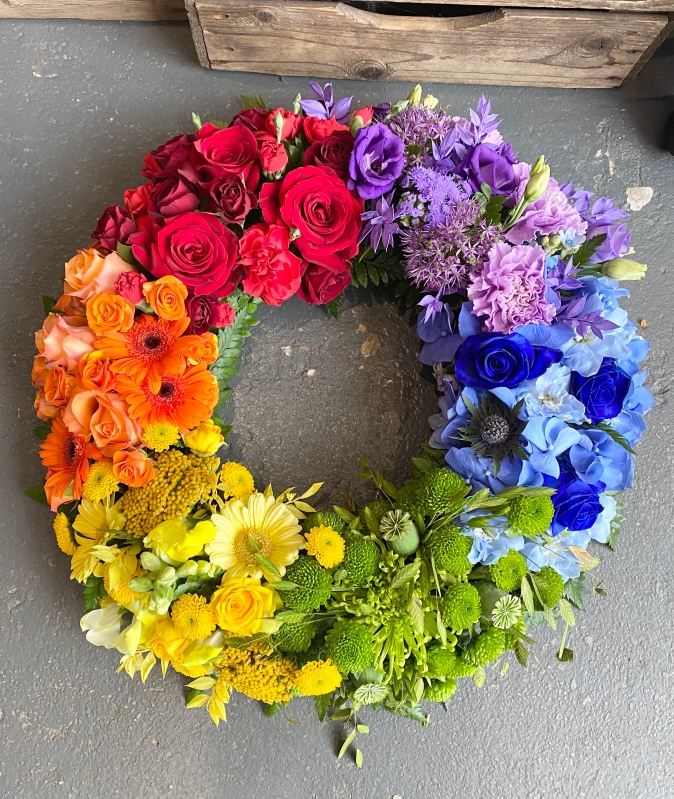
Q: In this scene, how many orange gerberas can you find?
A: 3